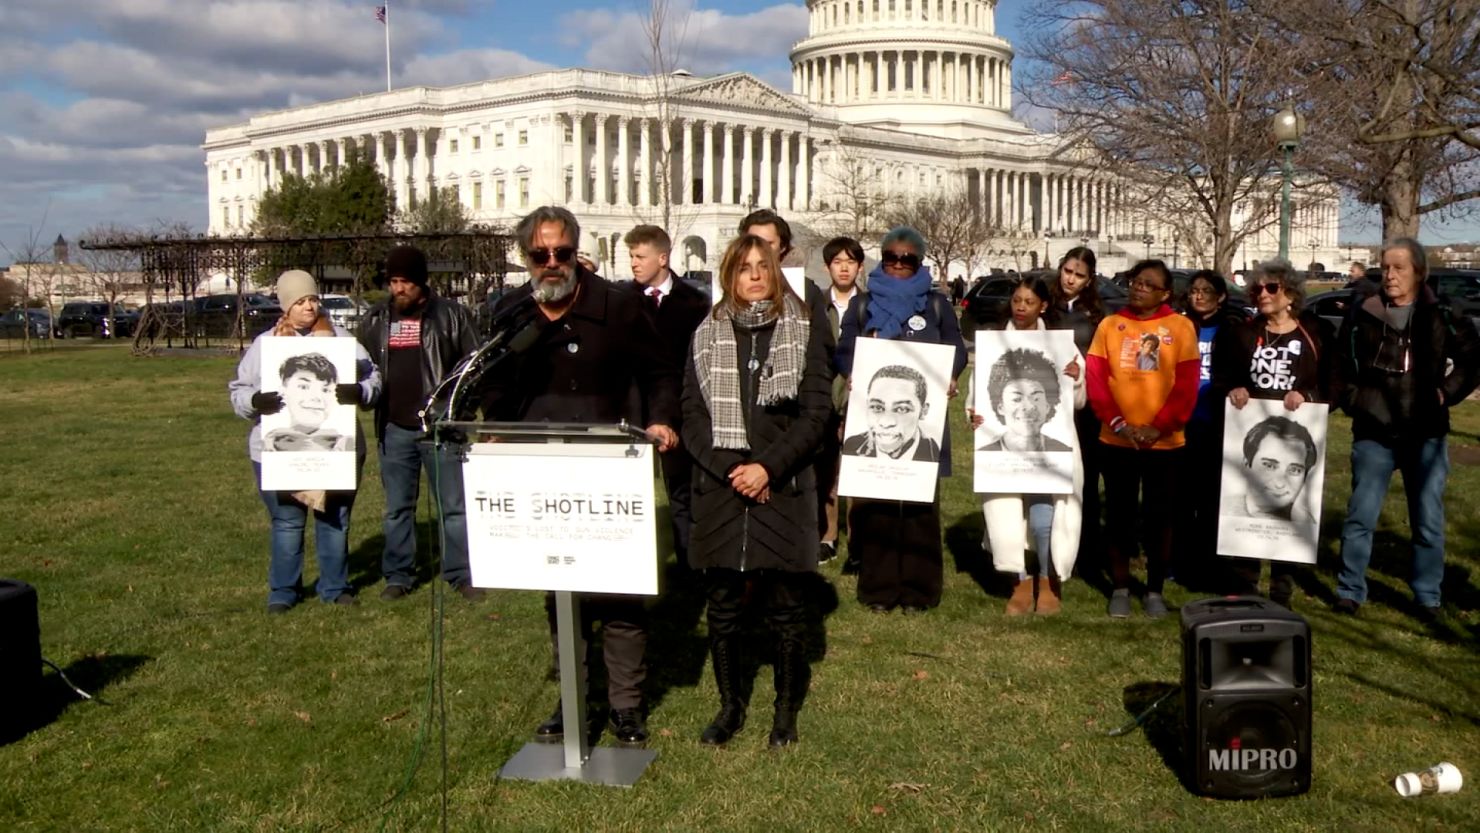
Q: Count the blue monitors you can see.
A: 0